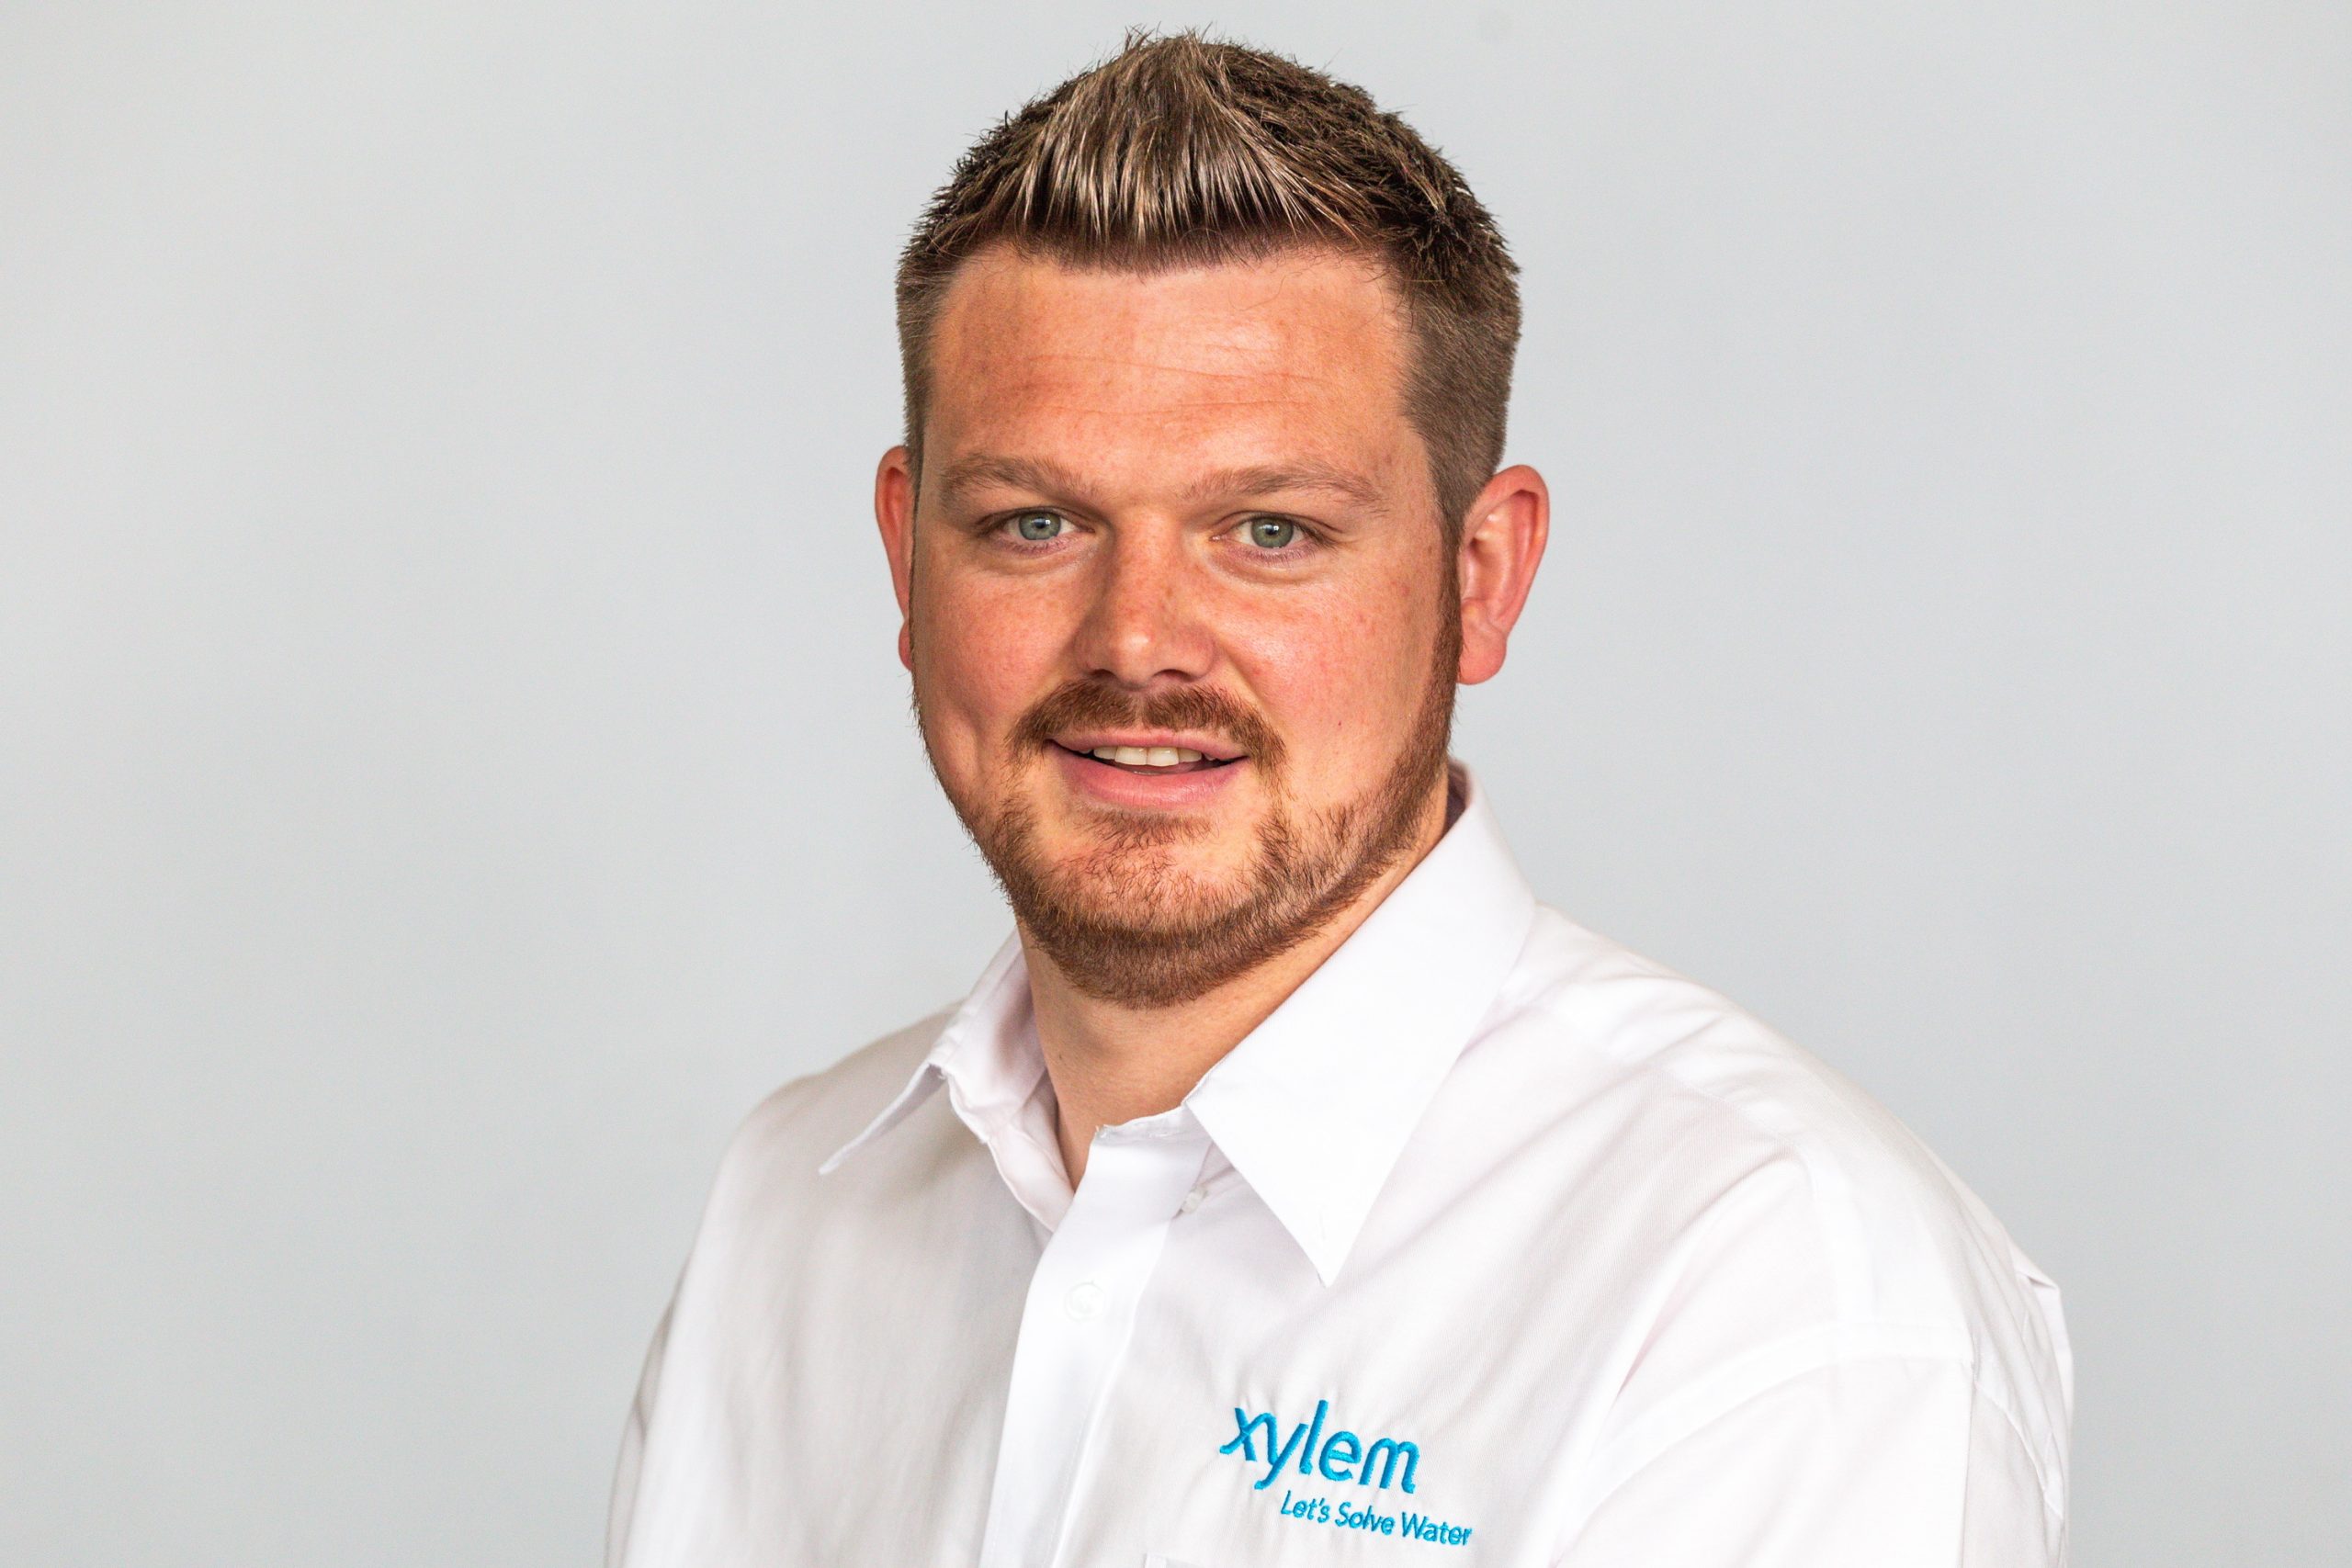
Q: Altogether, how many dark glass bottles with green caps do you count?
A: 0